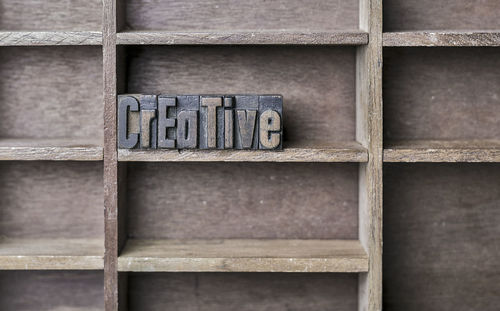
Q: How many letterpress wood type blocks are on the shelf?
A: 8